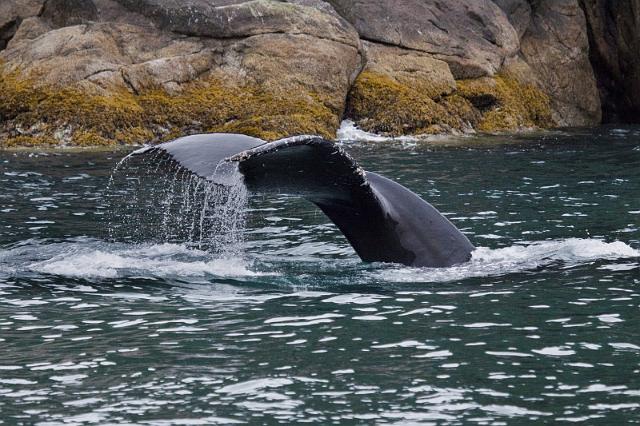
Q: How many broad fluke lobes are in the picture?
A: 2